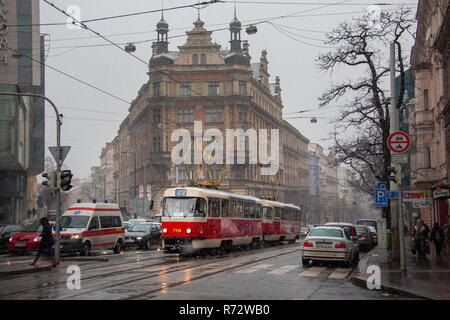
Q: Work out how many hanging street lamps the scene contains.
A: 3